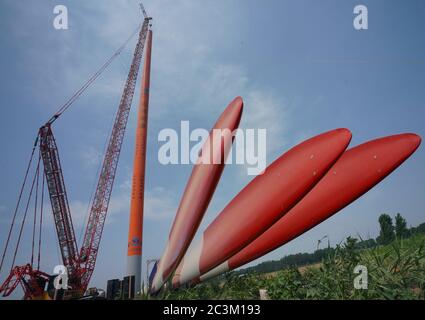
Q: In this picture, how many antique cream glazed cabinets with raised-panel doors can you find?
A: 0